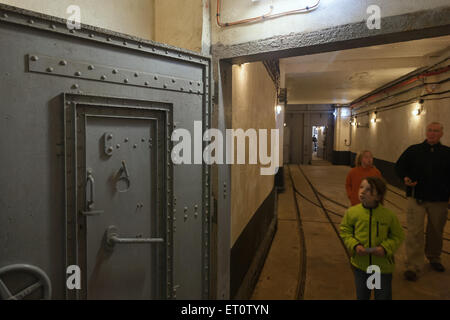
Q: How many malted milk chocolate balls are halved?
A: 0